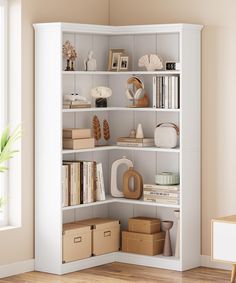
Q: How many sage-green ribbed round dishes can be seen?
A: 1